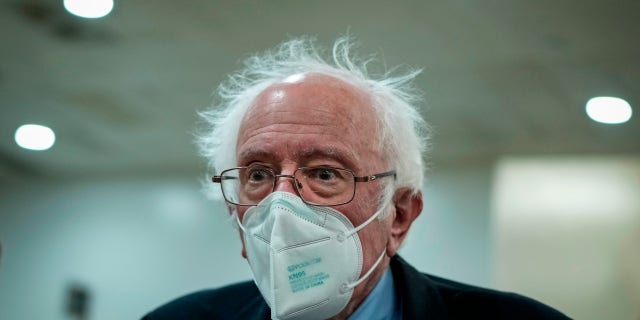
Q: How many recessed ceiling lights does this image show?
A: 3